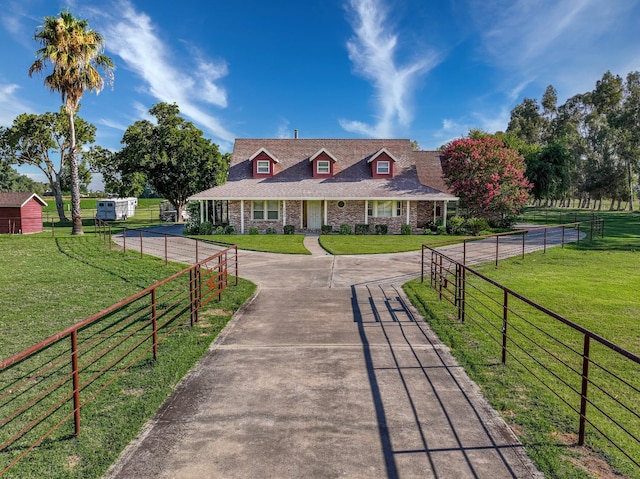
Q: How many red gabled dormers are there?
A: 3